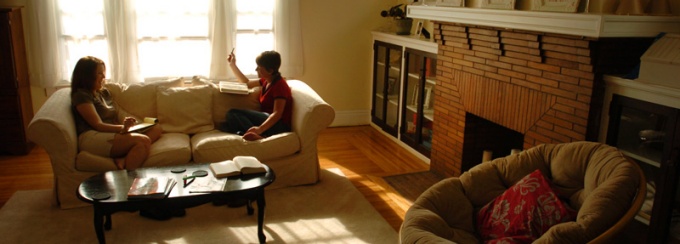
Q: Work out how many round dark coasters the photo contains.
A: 3